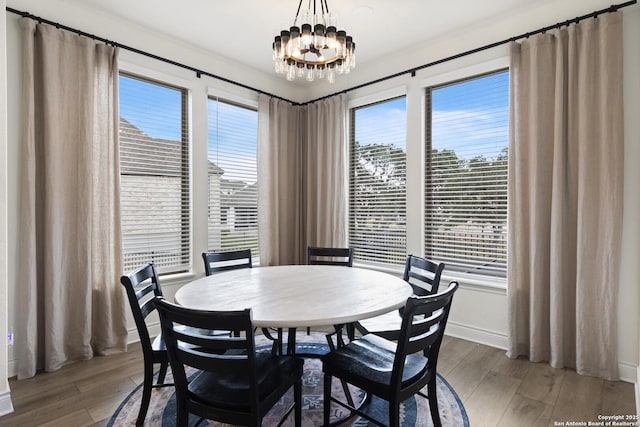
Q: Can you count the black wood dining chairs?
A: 6